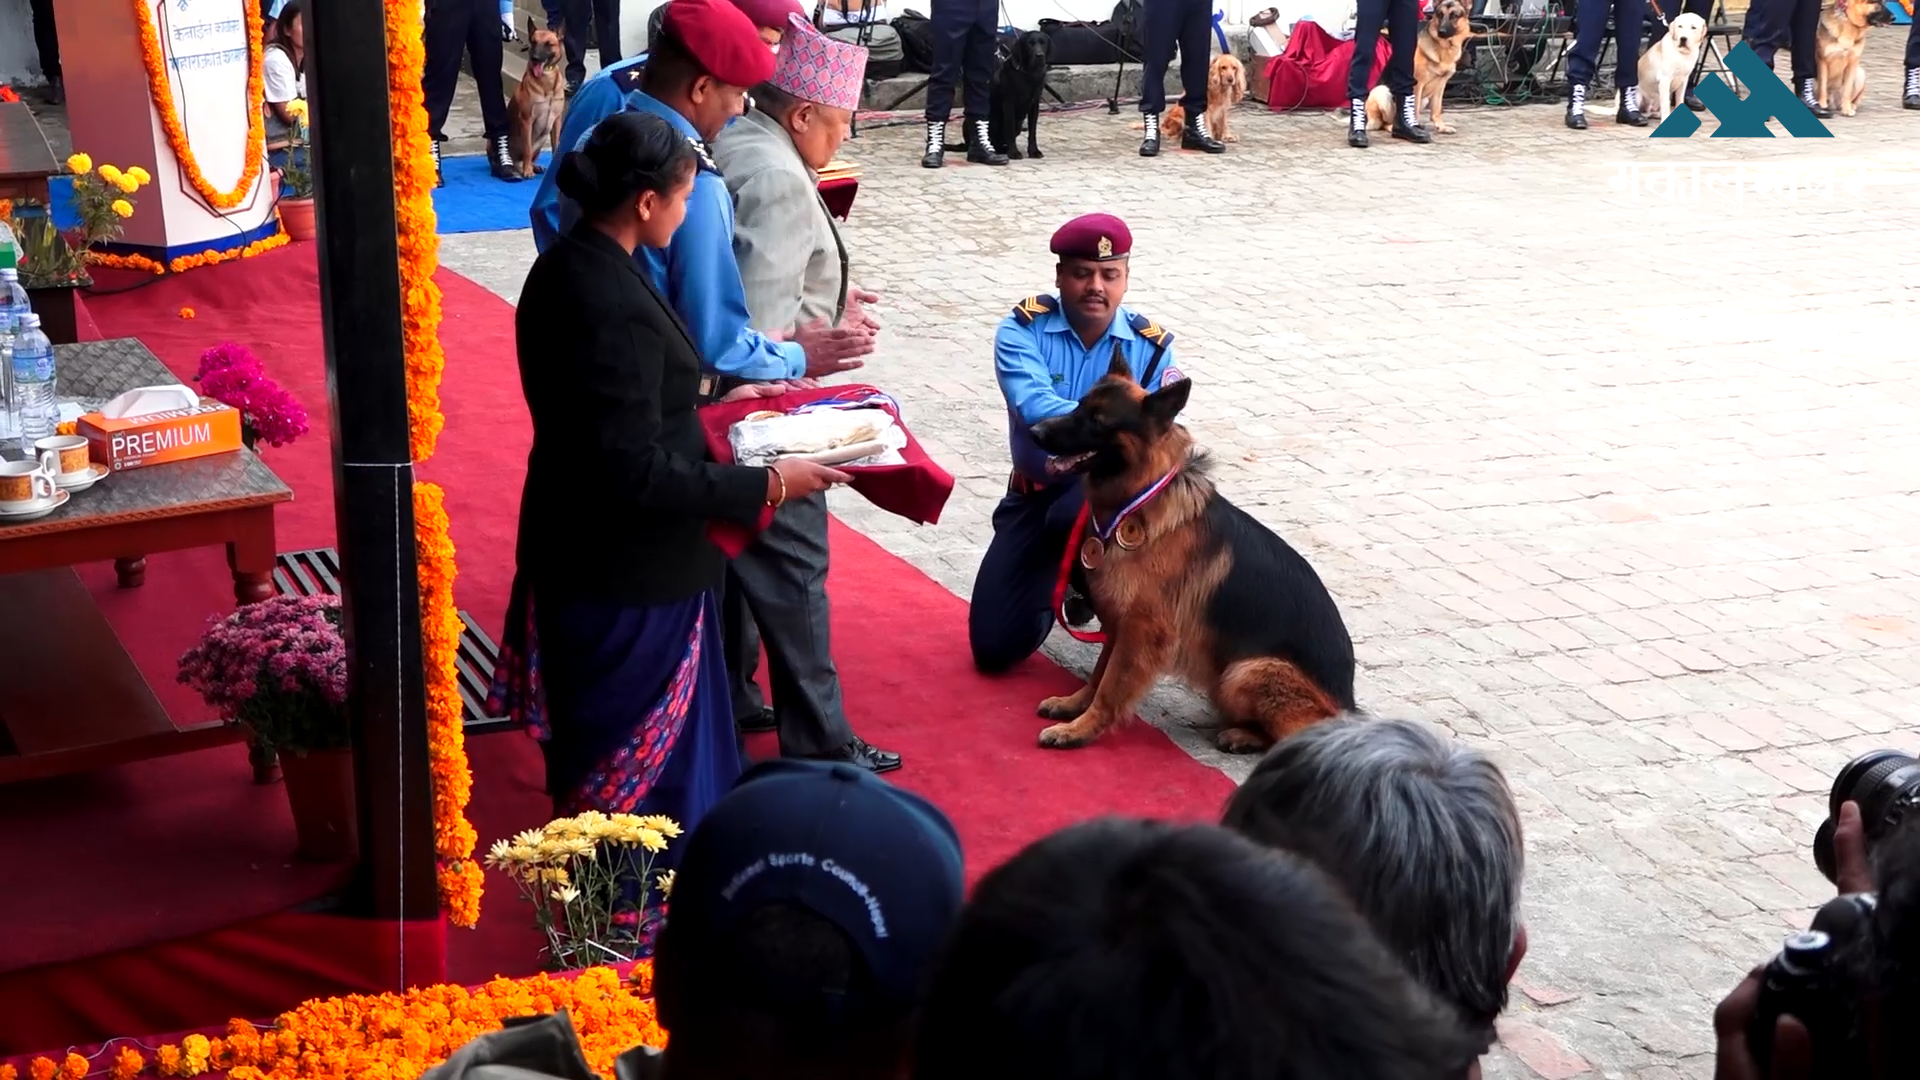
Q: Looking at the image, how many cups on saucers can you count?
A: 2